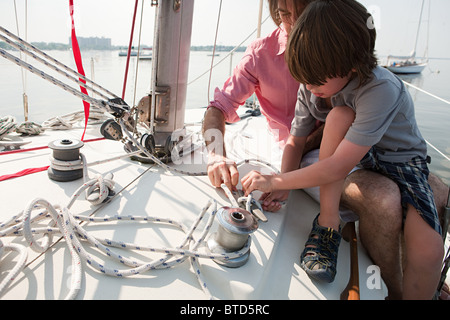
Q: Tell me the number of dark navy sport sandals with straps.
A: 1